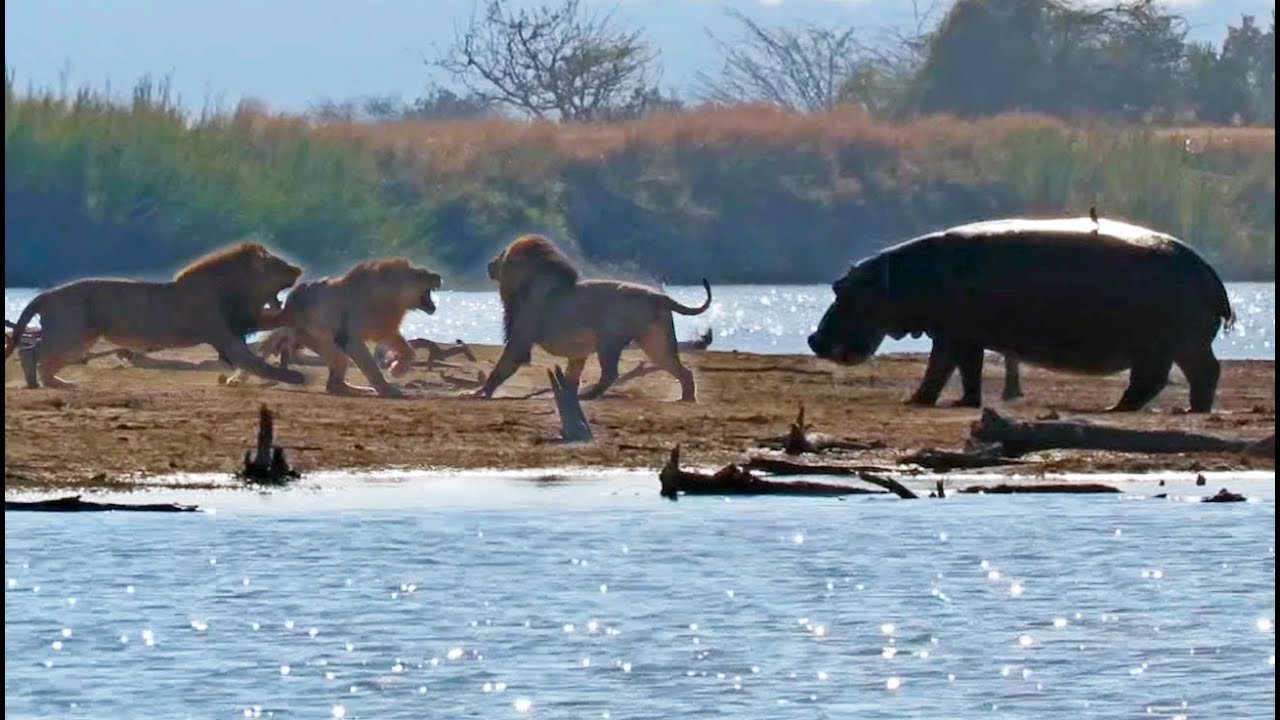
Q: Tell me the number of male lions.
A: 3